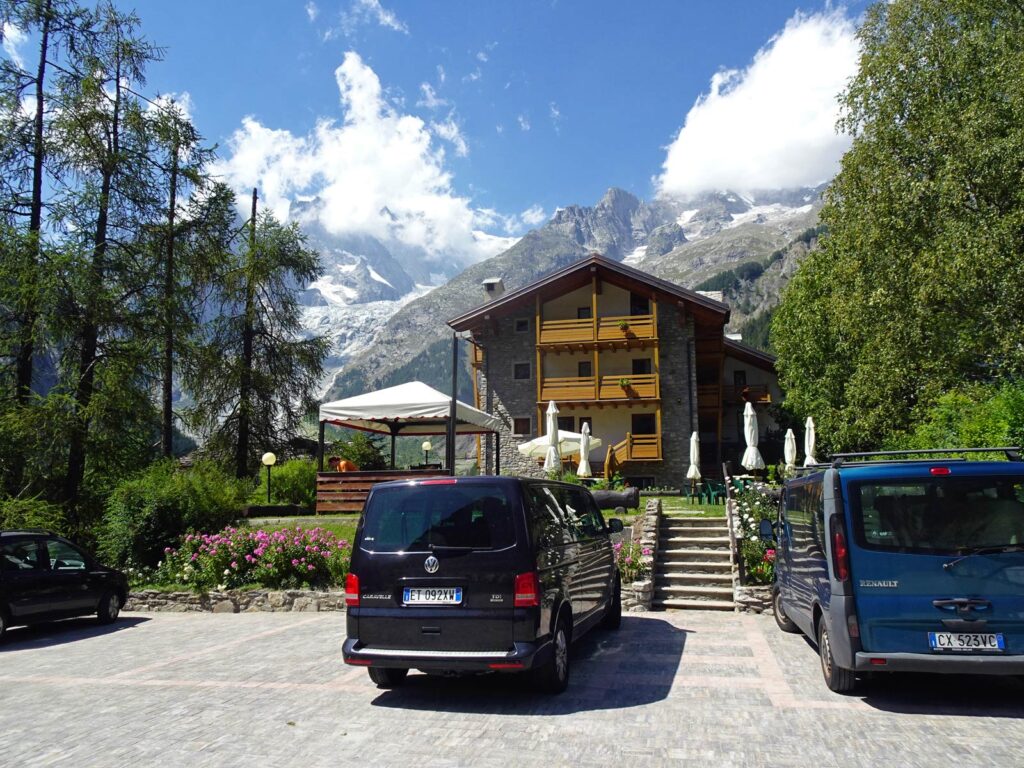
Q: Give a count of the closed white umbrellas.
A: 6